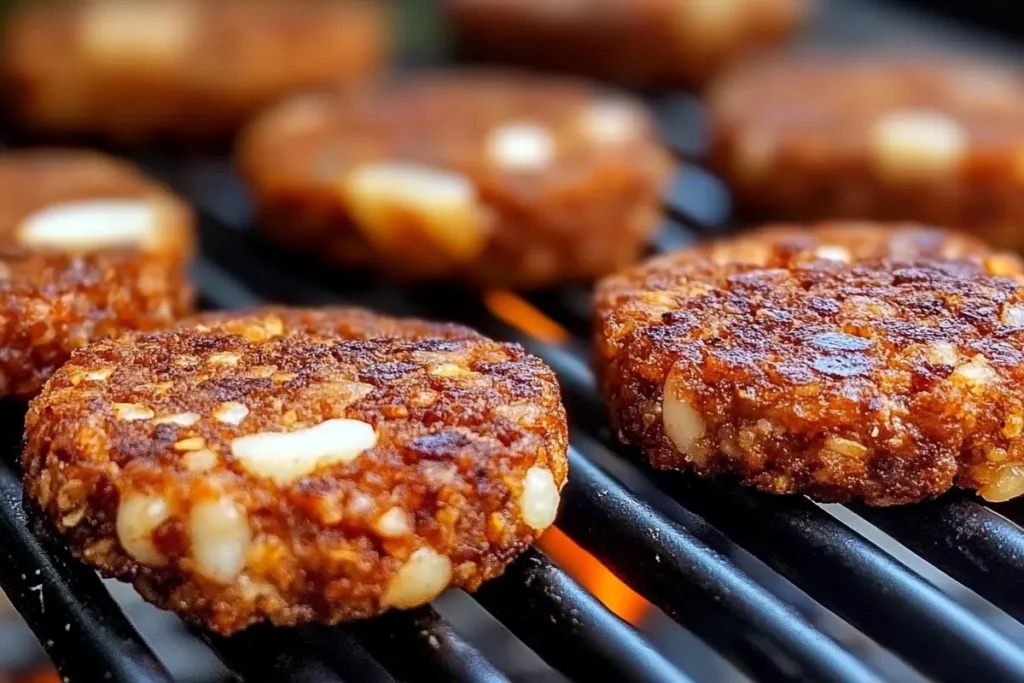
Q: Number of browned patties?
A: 7